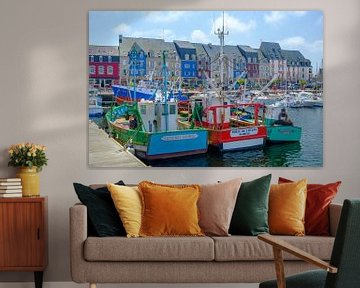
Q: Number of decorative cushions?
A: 7